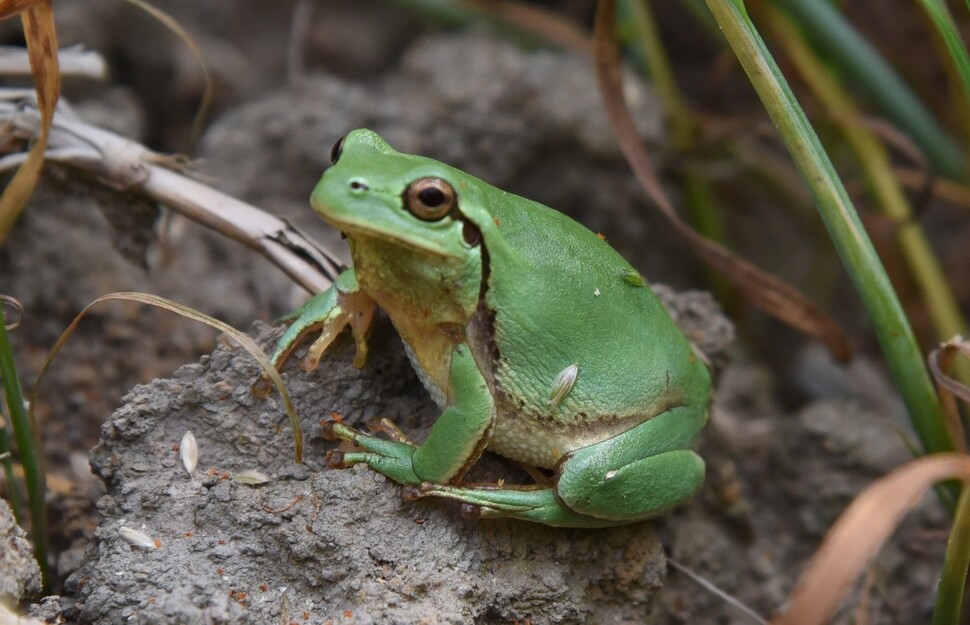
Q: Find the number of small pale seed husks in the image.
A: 4